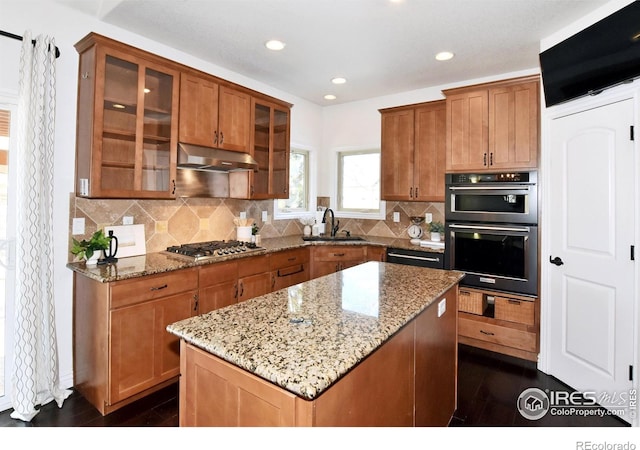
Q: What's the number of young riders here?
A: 0